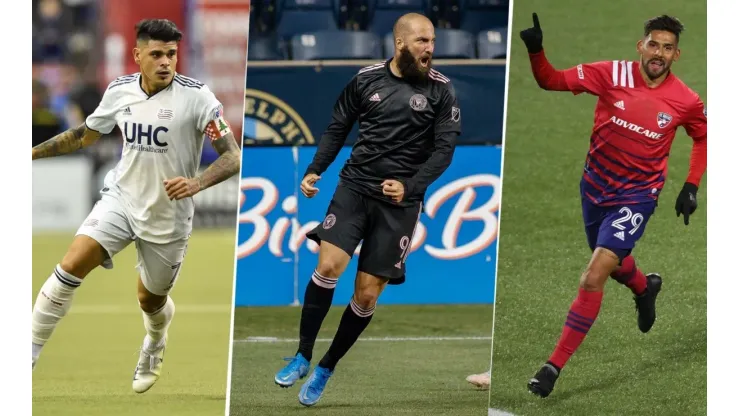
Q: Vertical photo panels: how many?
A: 3